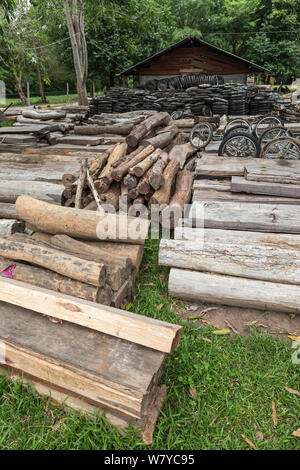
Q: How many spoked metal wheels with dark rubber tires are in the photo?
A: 7